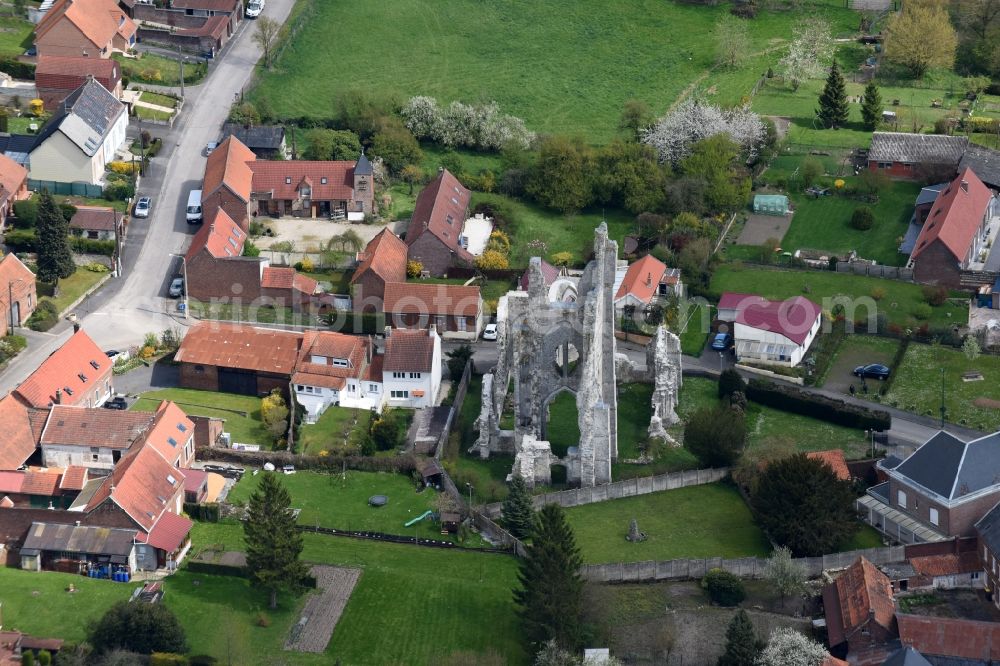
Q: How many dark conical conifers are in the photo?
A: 7